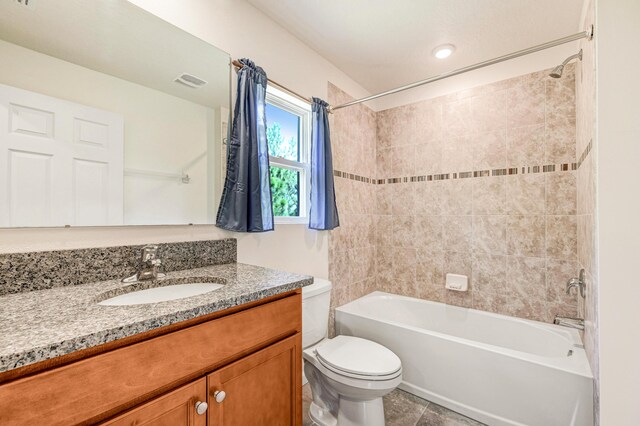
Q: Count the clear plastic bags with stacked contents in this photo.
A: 0